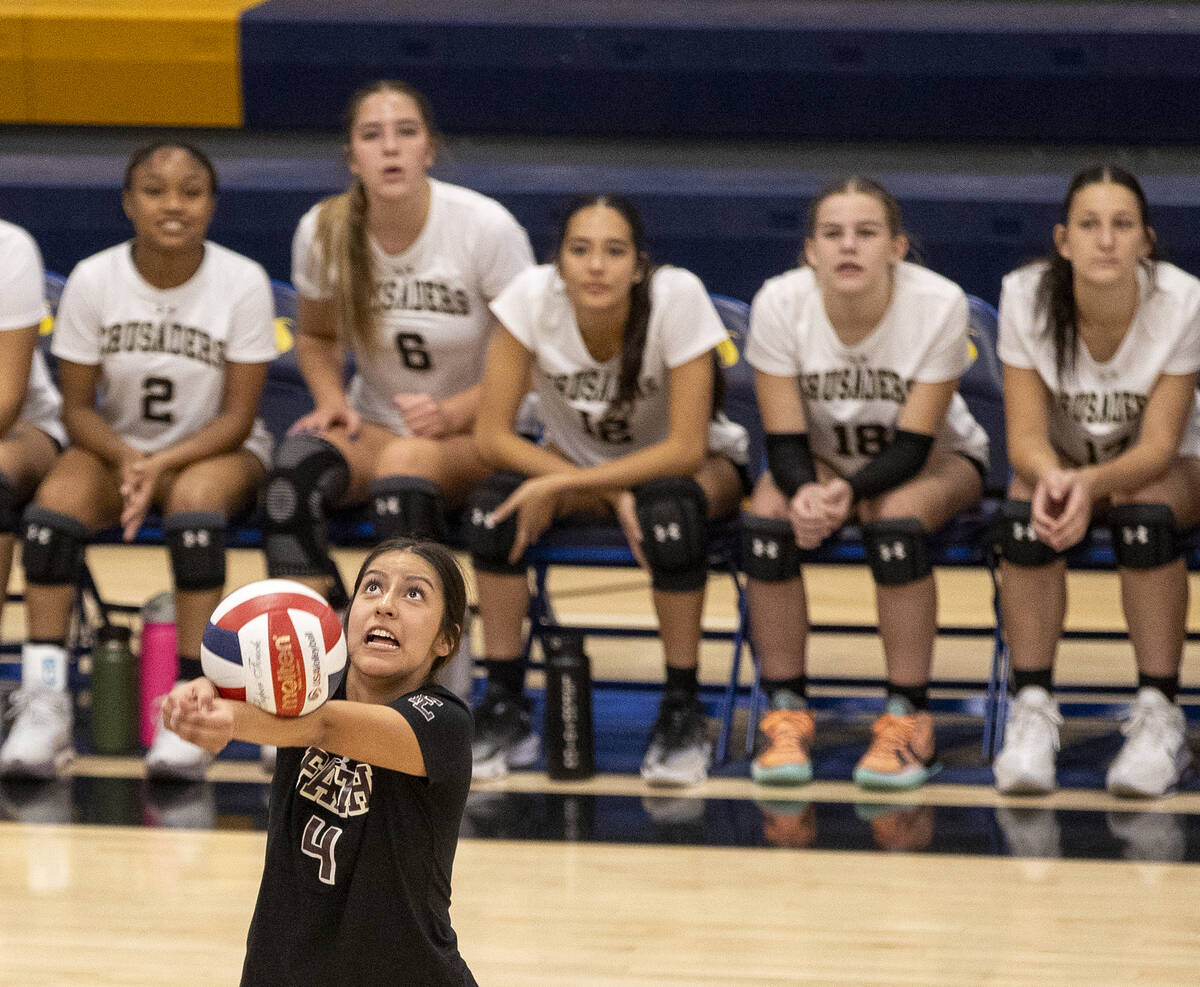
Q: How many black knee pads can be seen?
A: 11